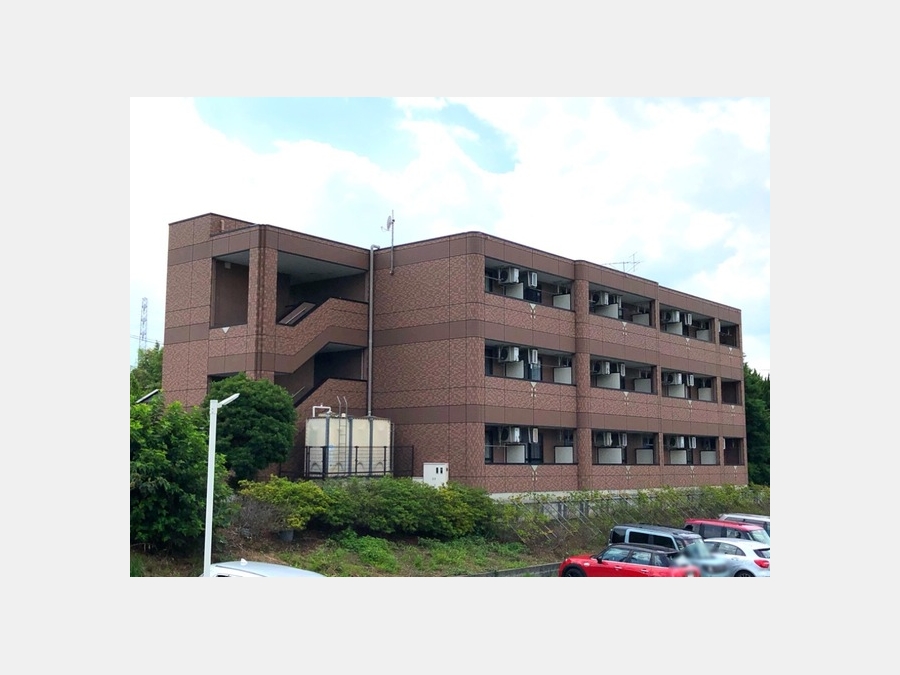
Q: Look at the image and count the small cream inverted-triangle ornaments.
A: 13